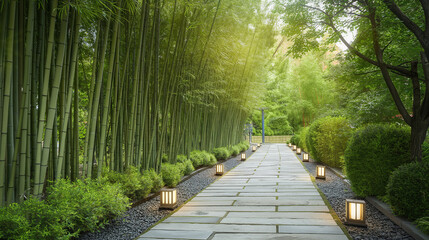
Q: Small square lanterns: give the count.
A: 11